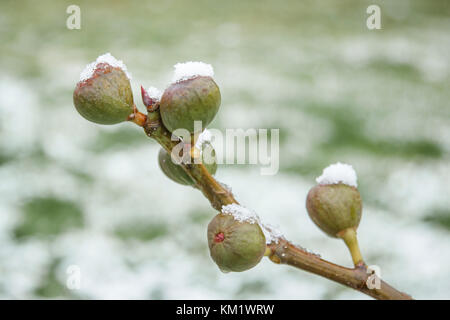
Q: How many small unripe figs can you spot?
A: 5